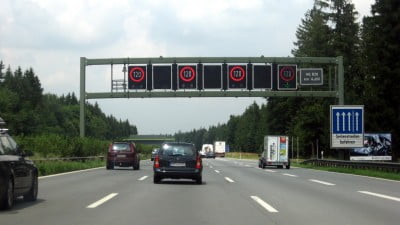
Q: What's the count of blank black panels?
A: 3